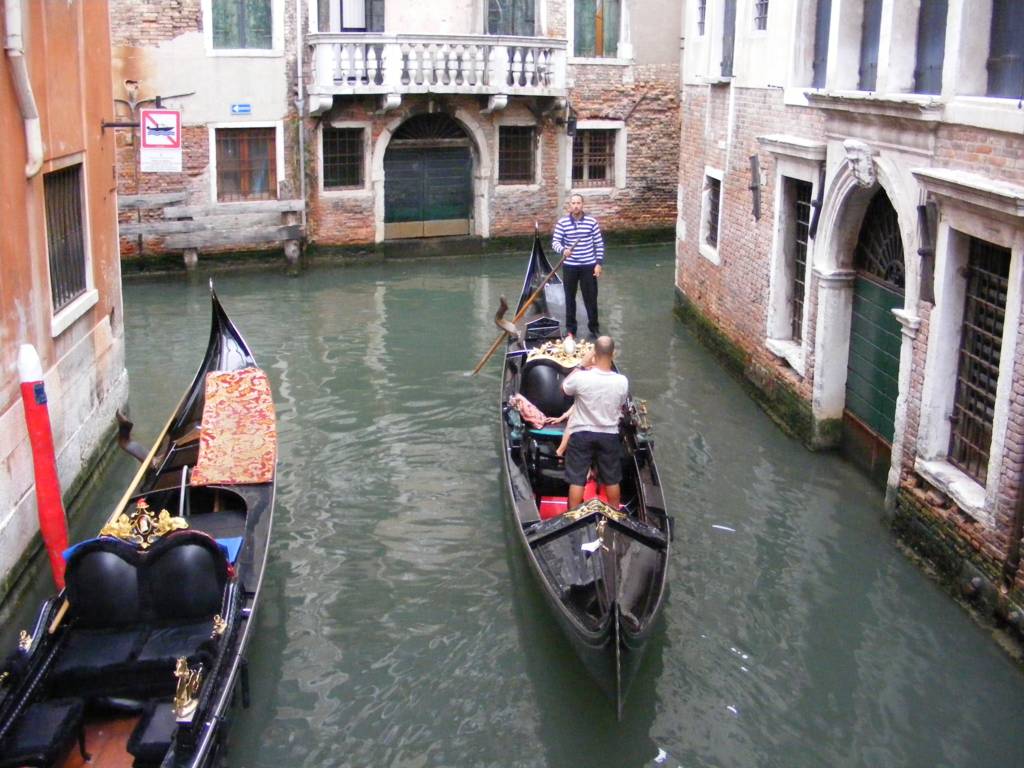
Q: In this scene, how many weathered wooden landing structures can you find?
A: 1